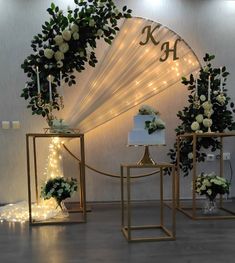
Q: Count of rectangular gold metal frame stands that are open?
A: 3